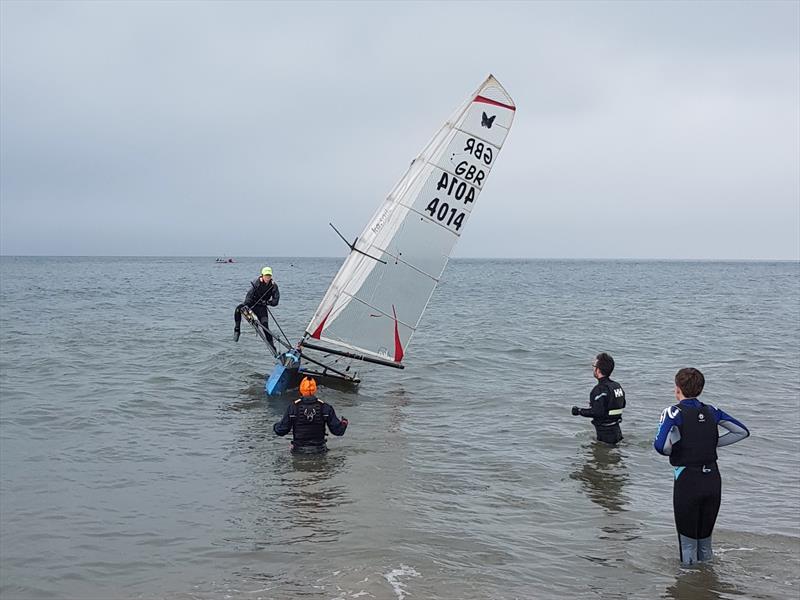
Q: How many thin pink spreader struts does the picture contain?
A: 0